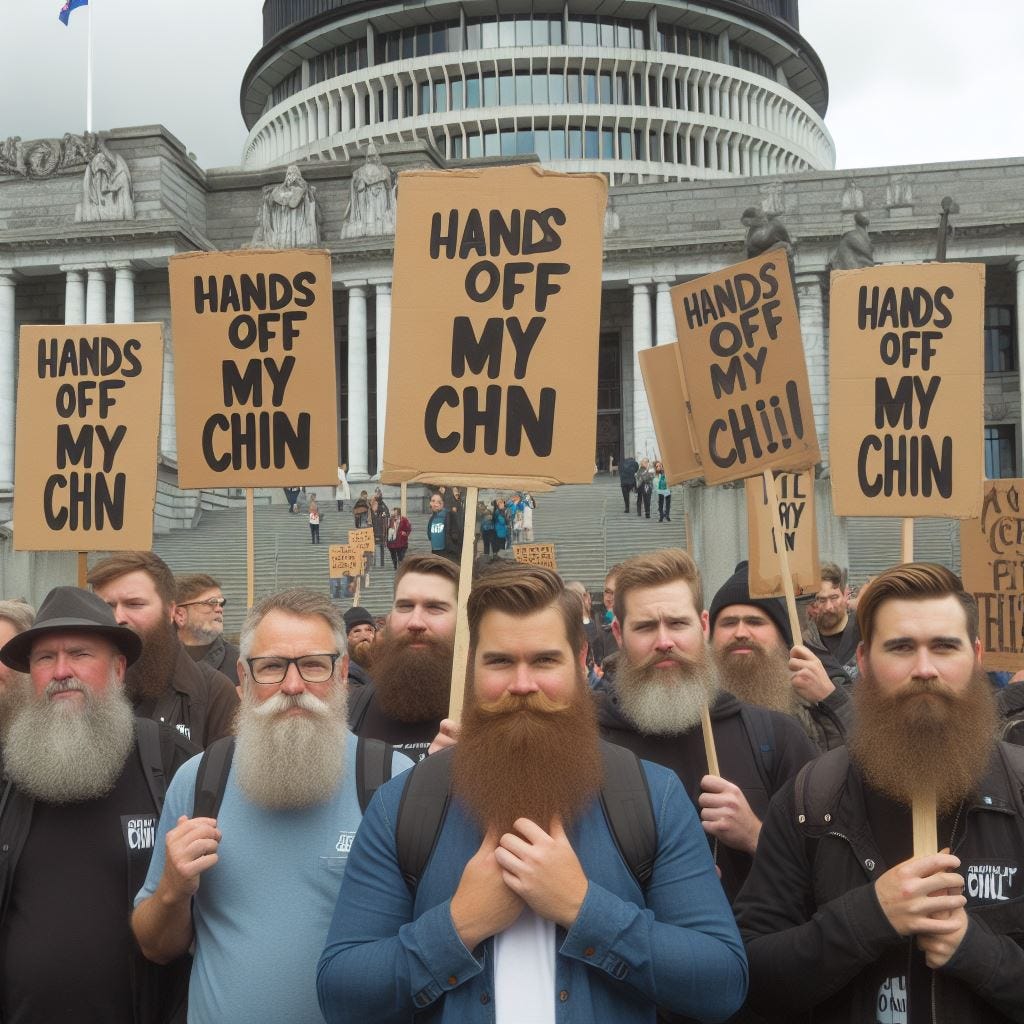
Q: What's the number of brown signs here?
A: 11